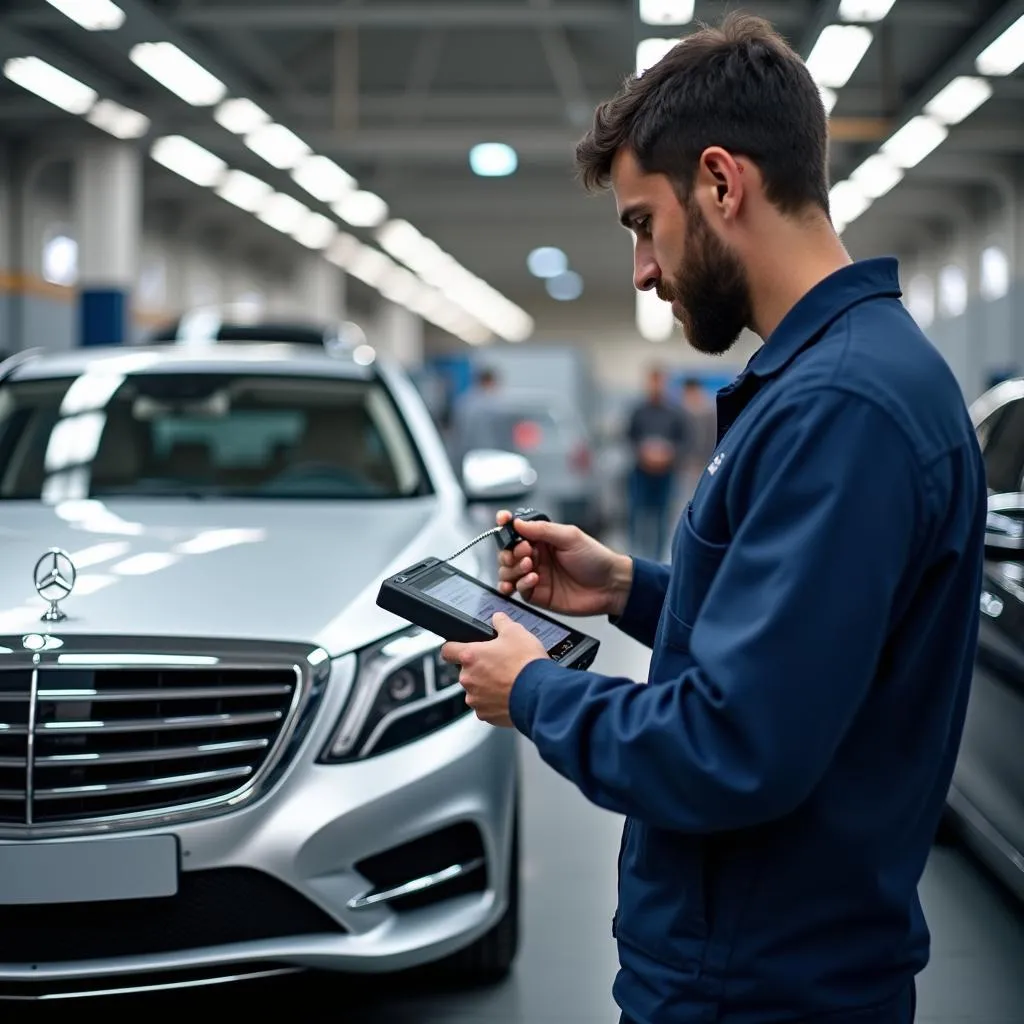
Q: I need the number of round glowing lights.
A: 3